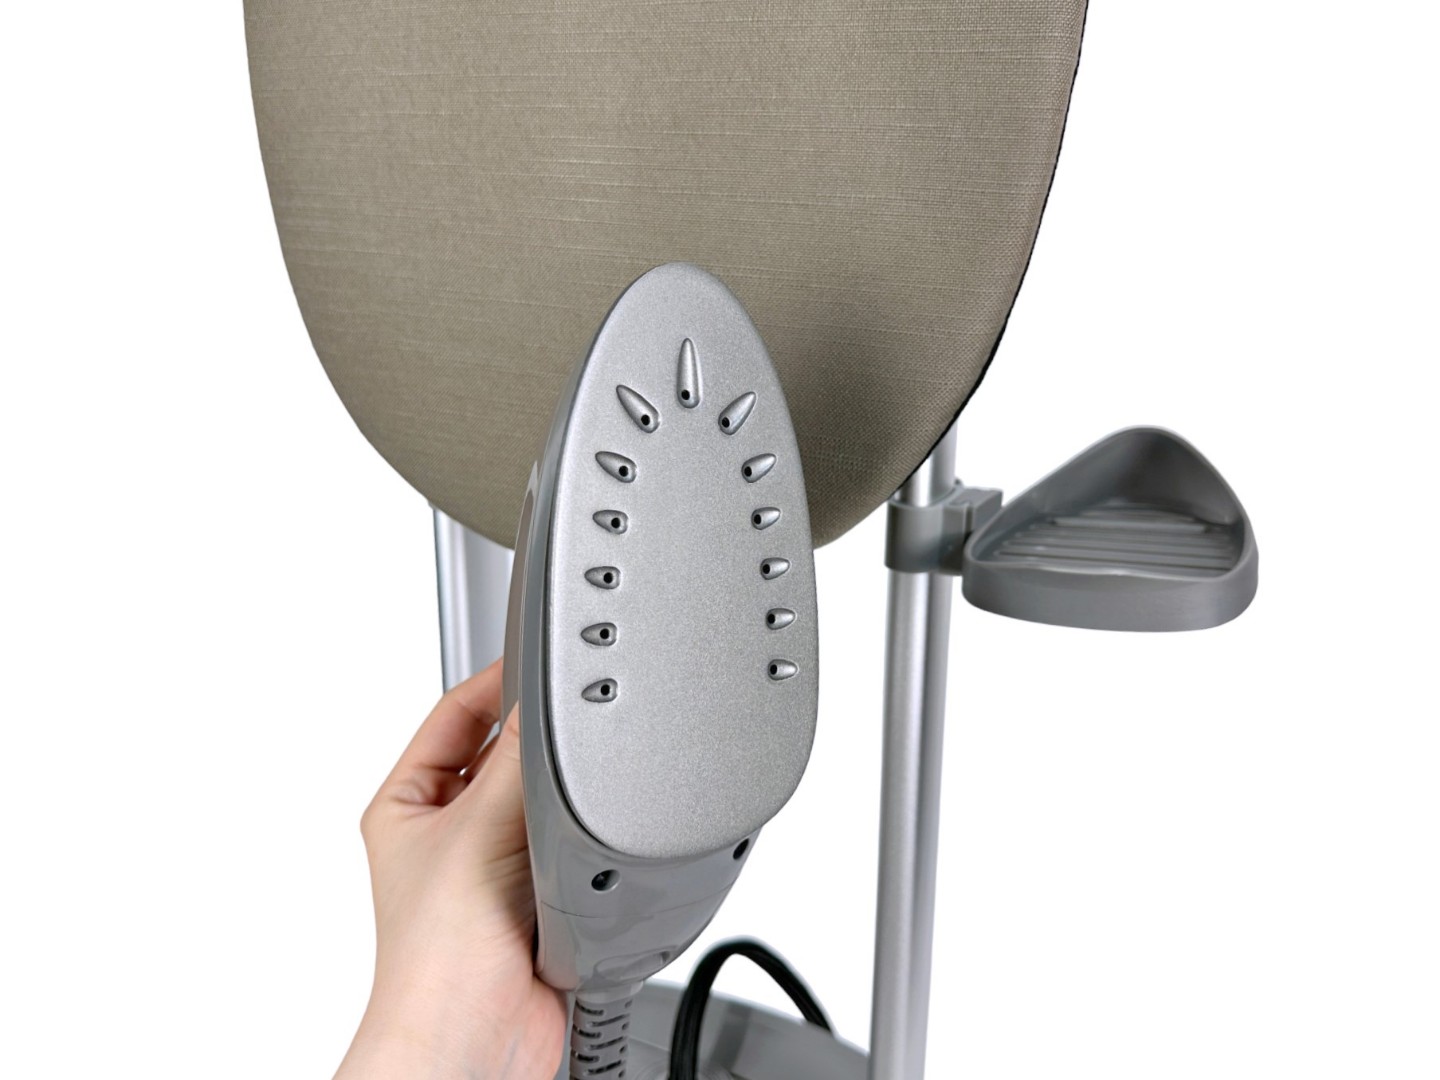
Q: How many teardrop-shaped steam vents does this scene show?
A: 13